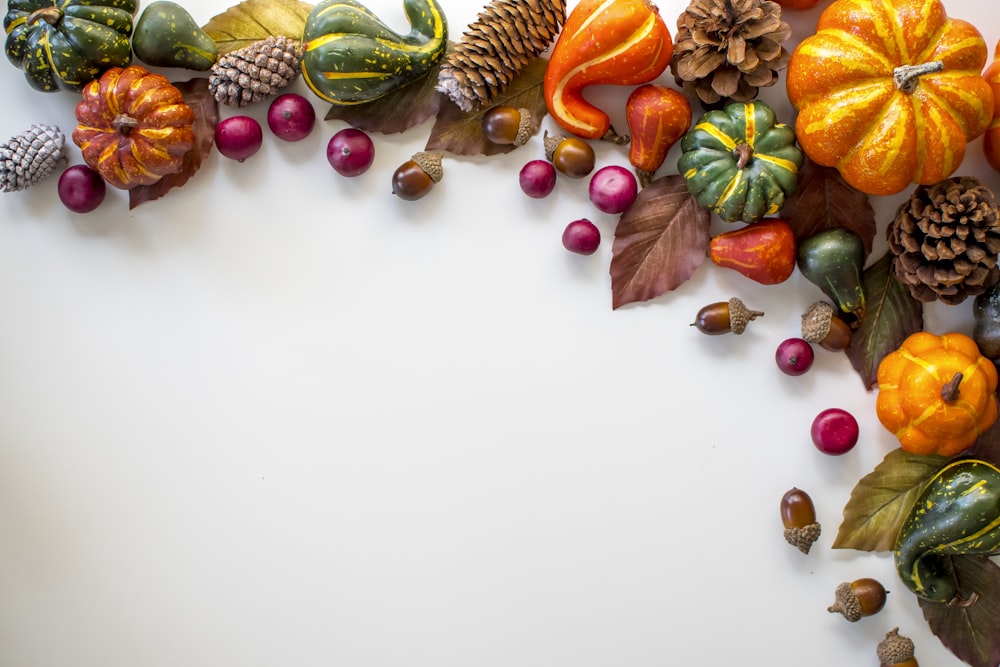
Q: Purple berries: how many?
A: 9